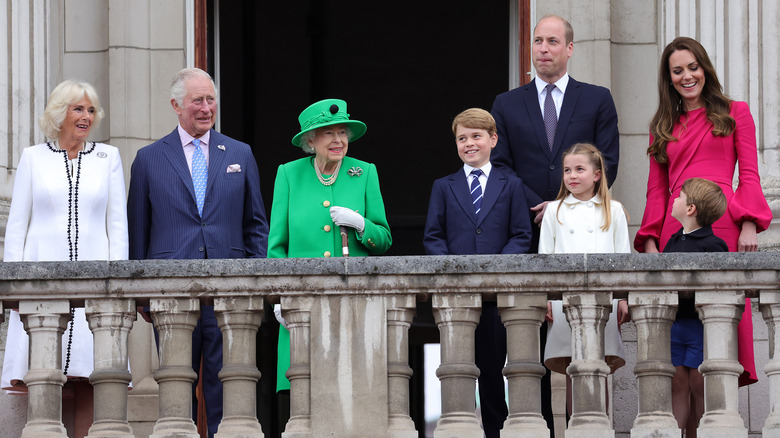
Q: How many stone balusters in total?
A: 12